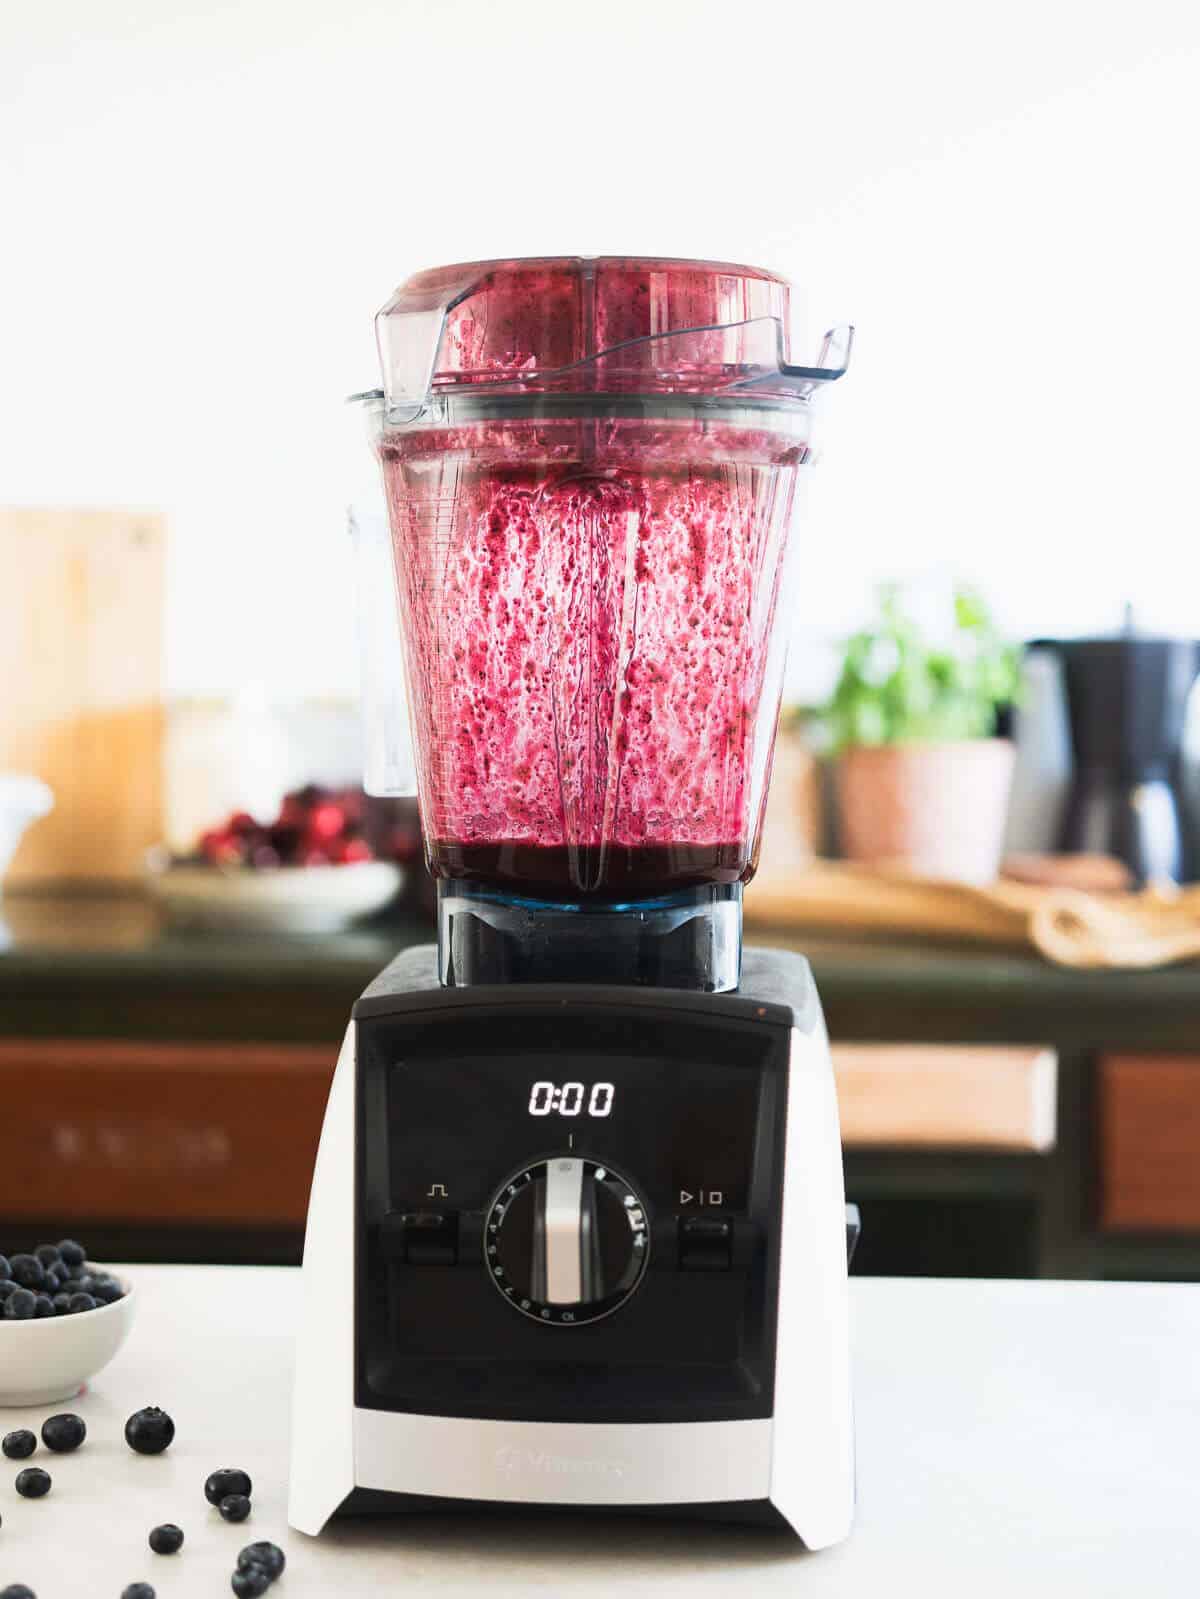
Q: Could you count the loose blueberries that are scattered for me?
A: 11